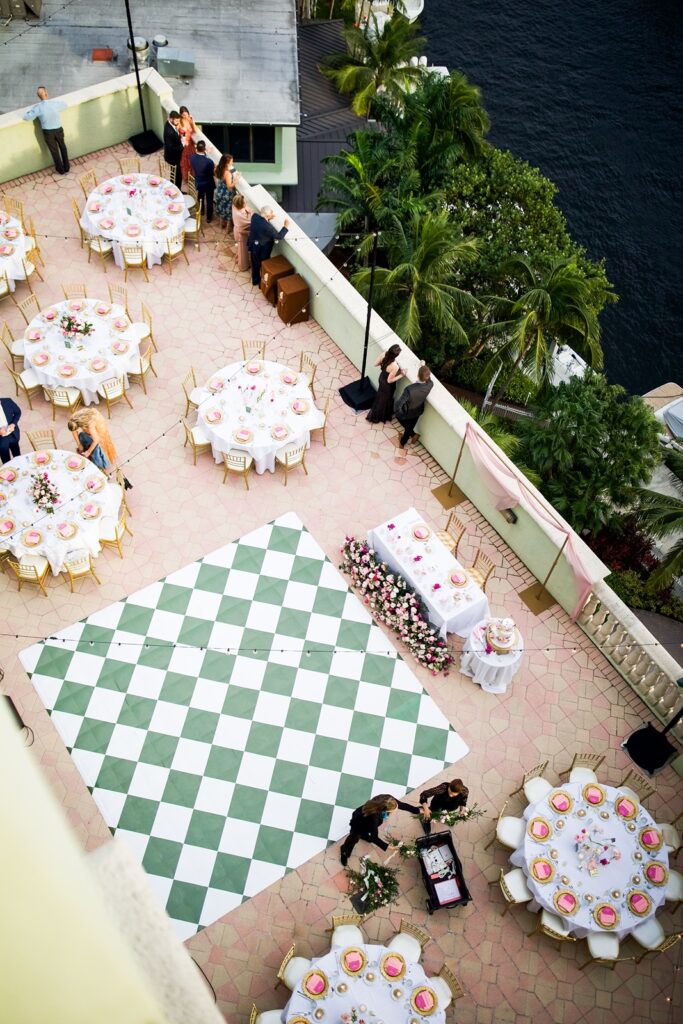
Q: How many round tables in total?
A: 8